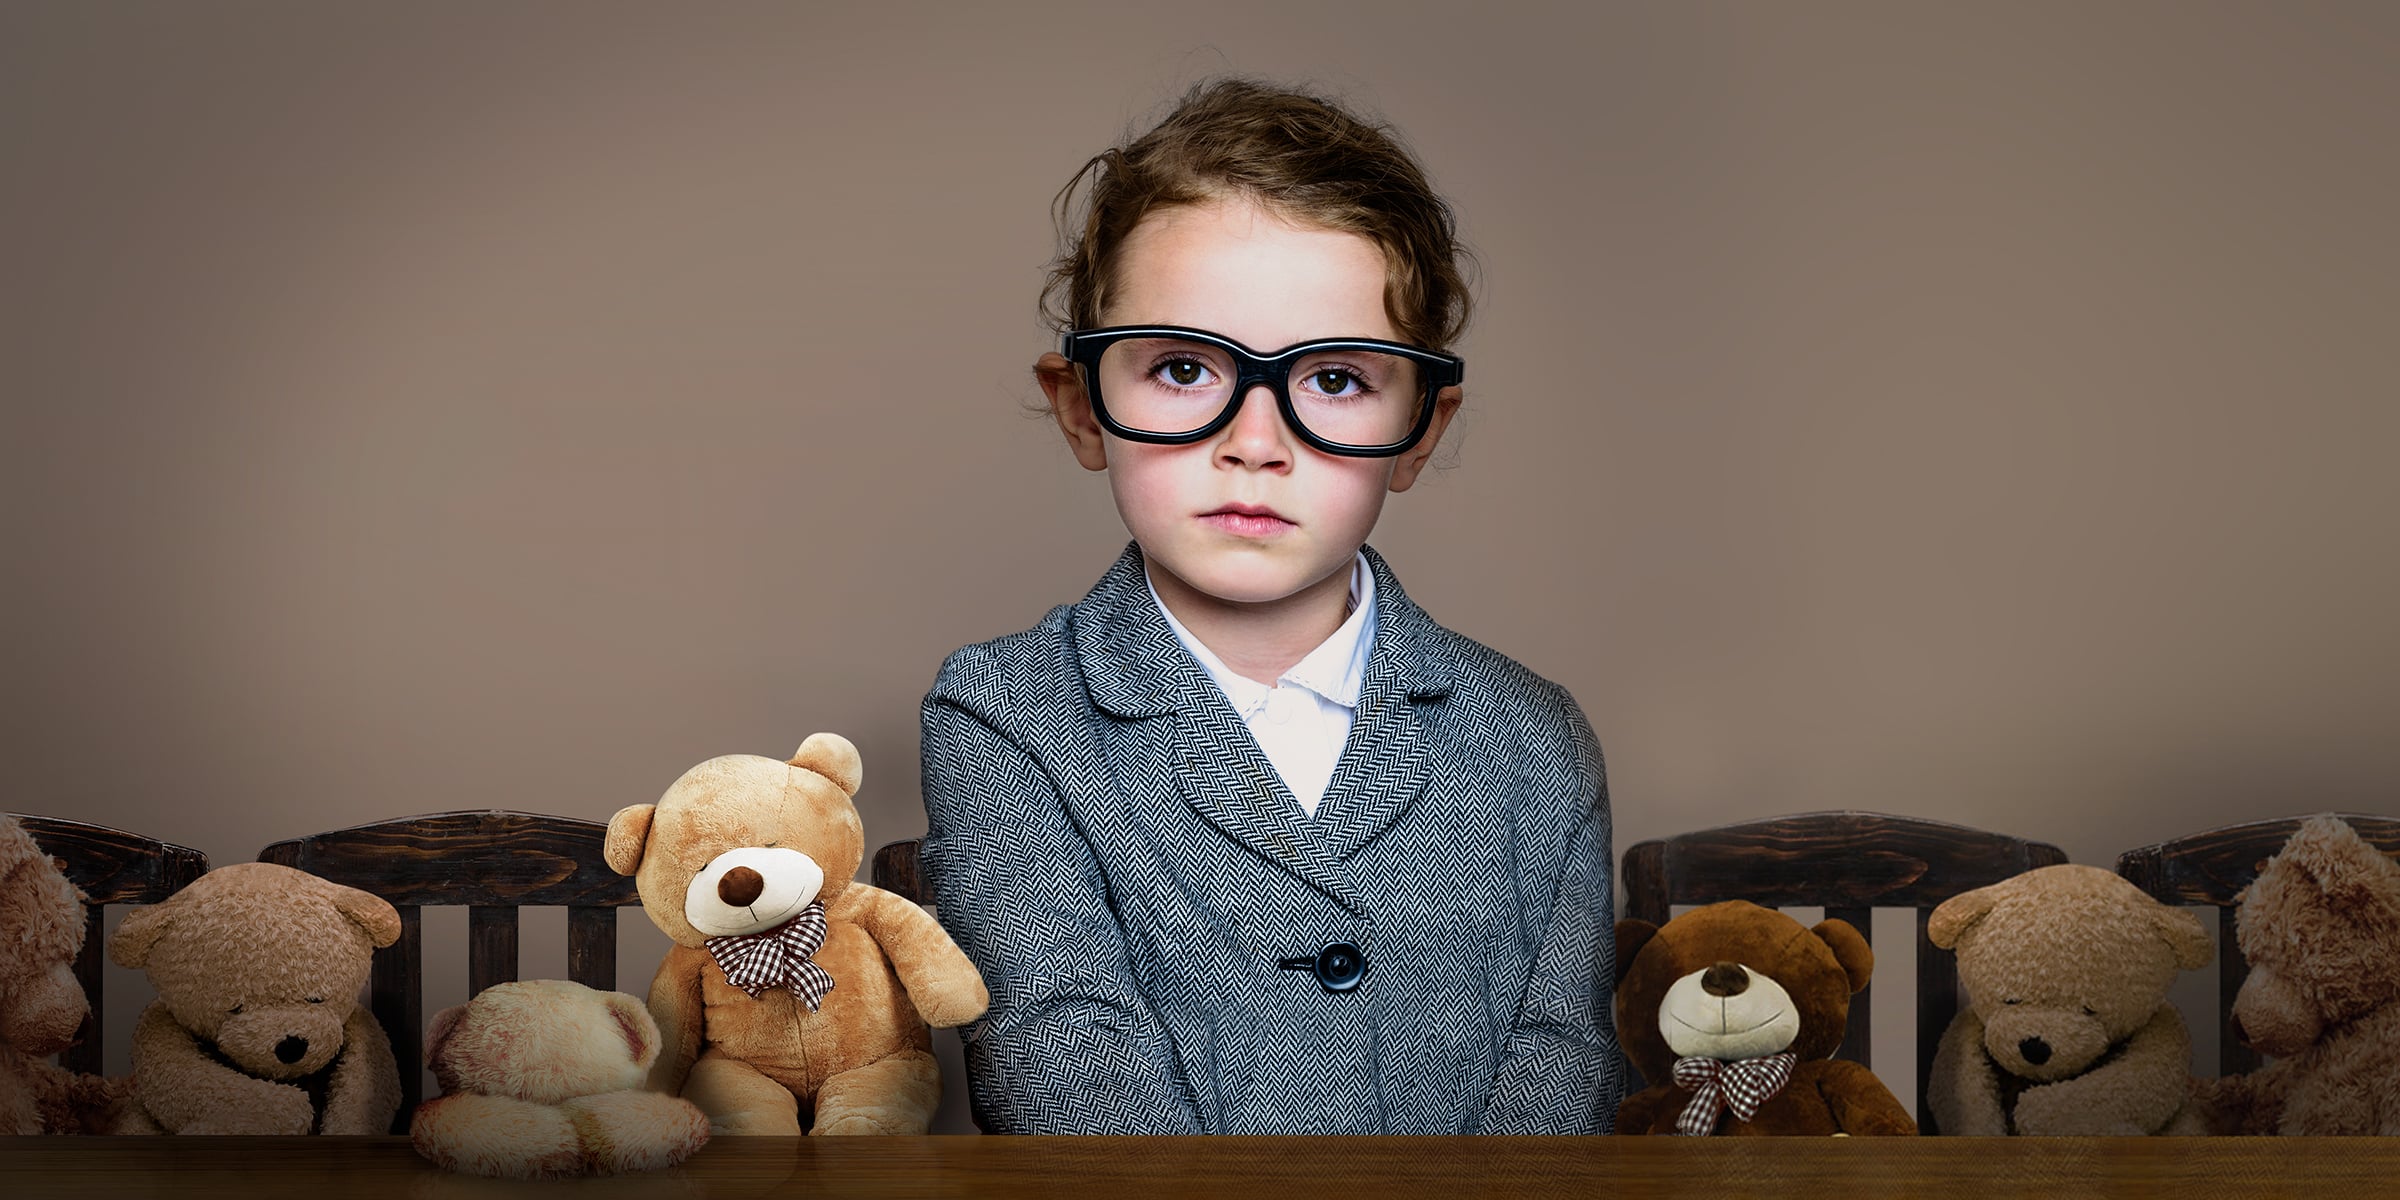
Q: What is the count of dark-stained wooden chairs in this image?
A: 5